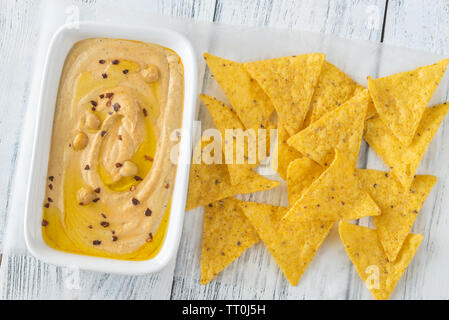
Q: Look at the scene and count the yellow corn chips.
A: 15